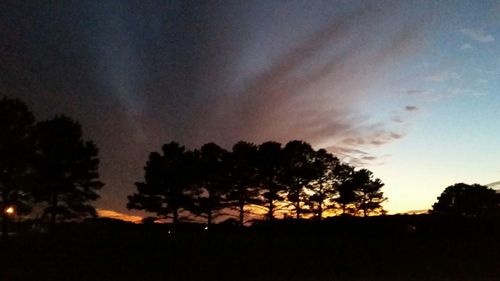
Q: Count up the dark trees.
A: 11